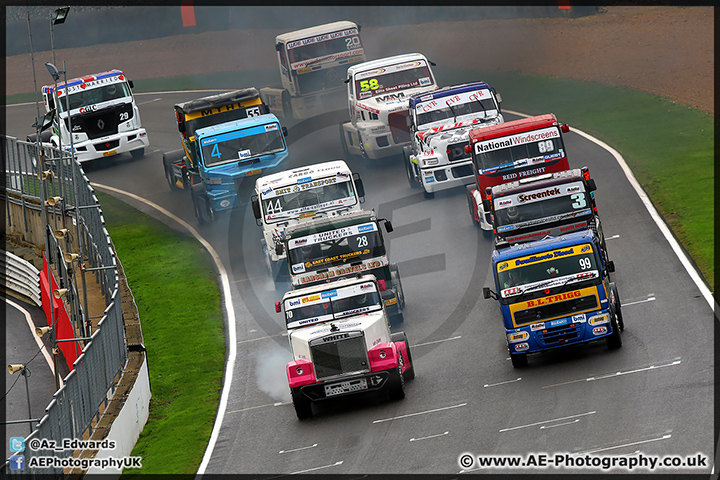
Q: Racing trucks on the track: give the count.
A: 12